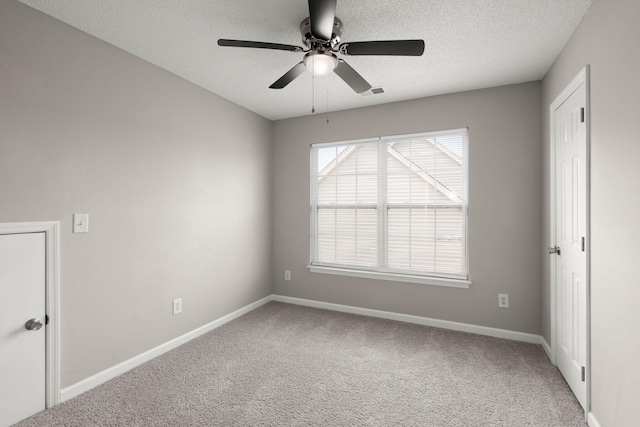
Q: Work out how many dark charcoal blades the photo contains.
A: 5